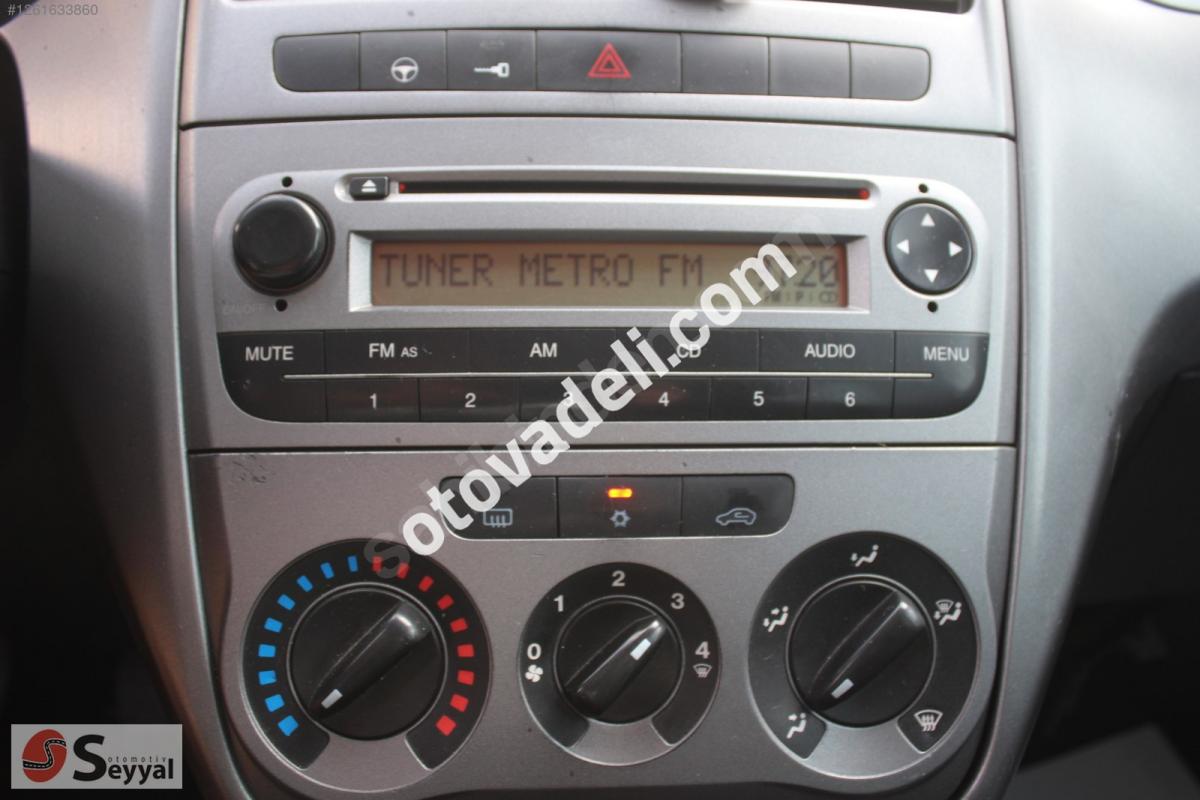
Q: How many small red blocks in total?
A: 9